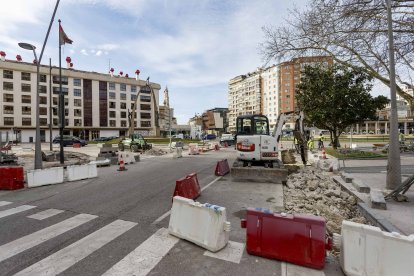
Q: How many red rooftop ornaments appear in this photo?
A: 9